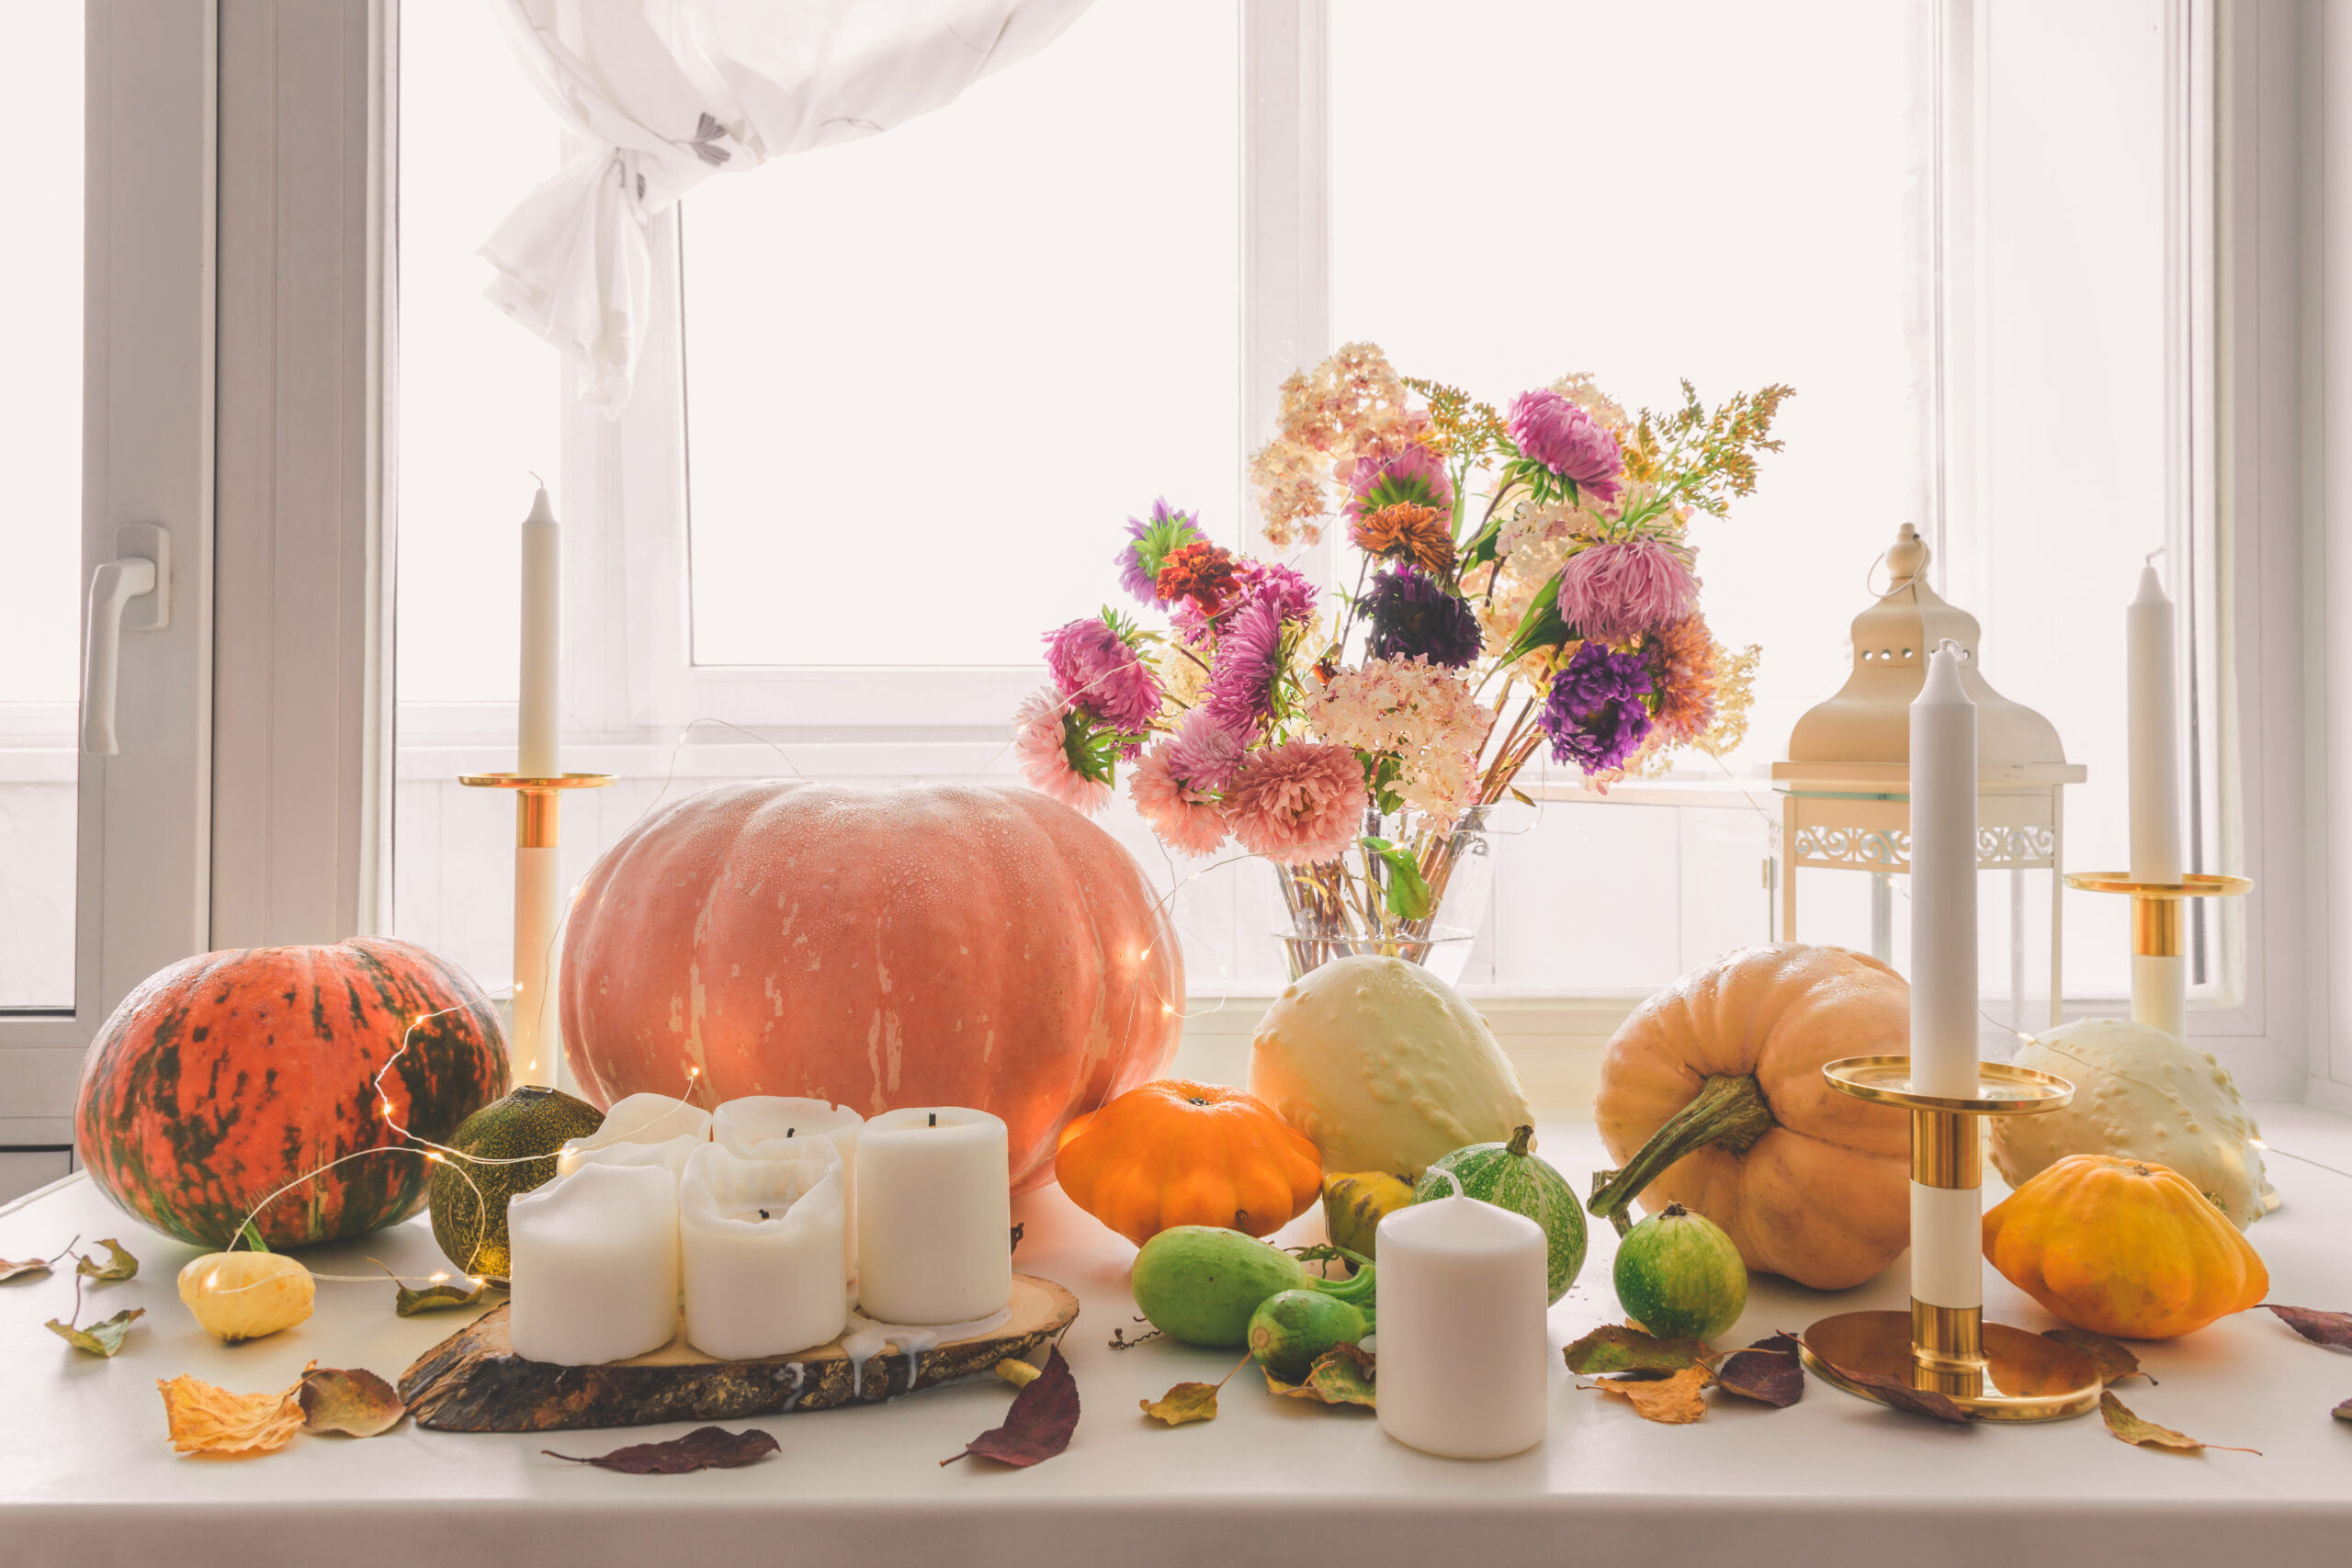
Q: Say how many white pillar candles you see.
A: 6